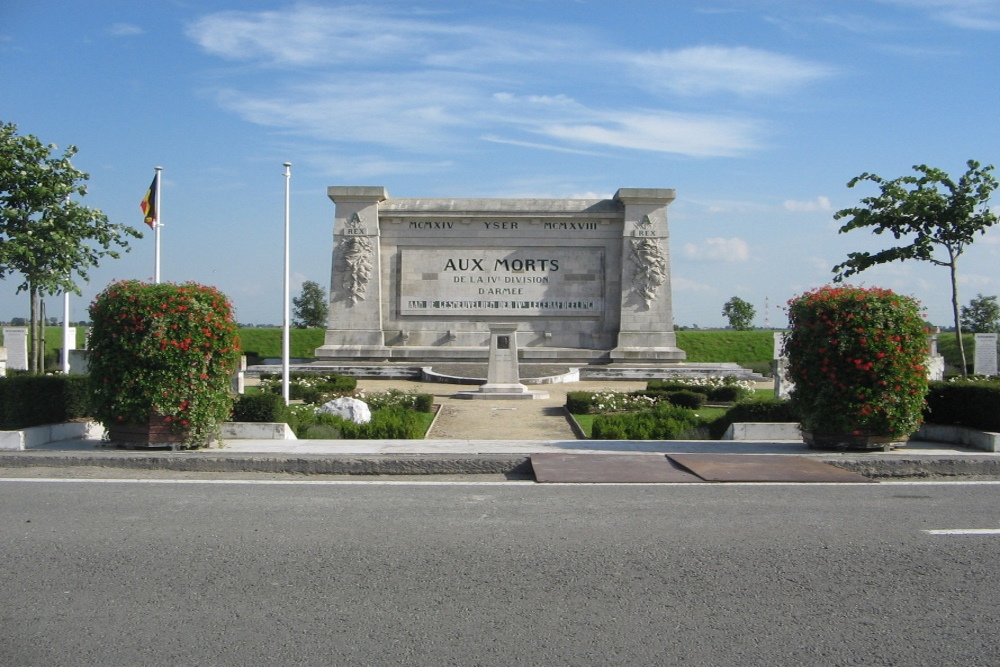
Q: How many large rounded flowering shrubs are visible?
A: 2